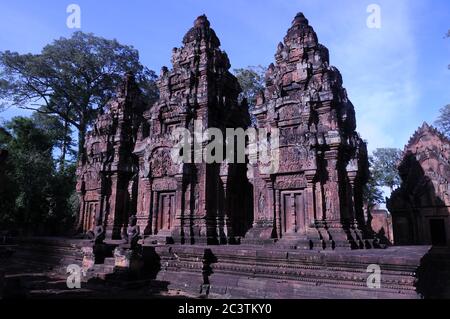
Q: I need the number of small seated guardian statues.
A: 2